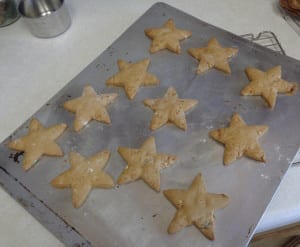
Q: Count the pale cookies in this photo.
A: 11